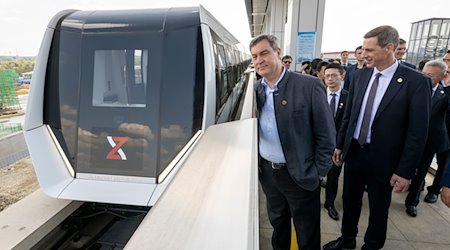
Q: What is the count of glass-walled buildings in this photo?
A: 1